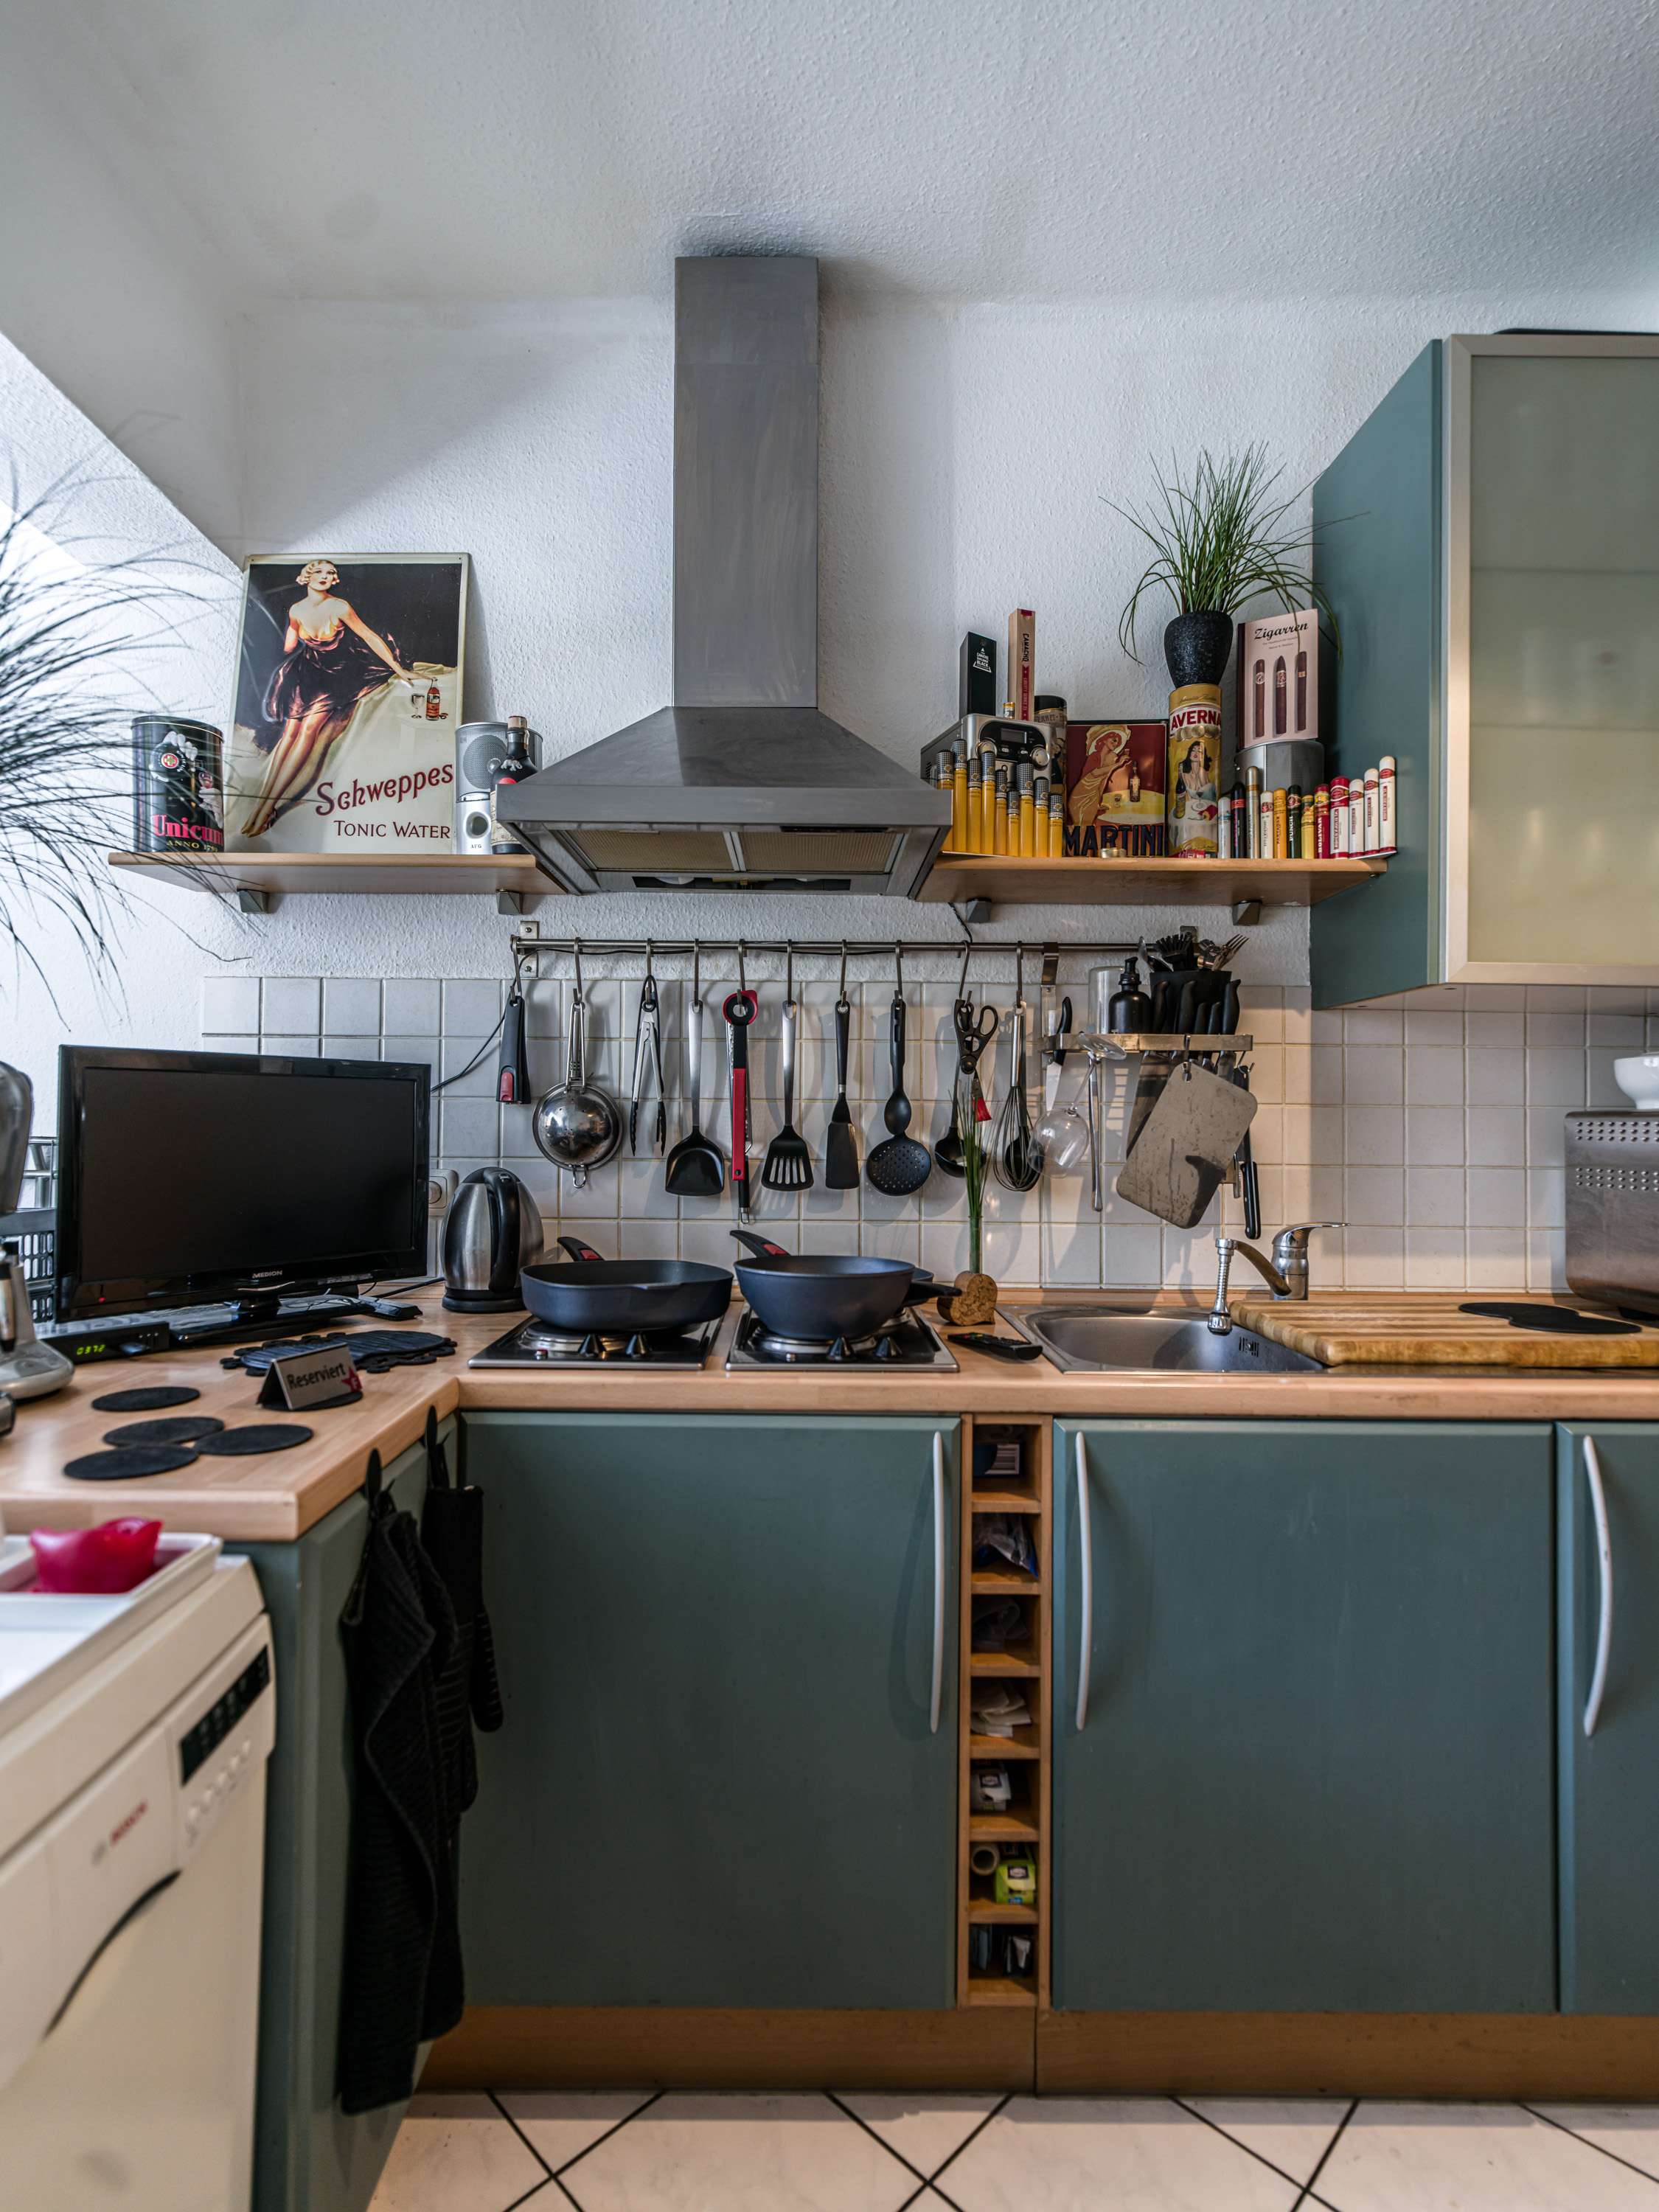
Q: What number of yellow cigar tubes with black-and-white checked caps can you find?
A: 9